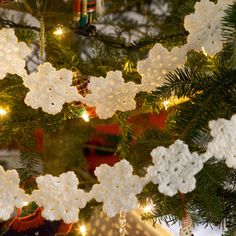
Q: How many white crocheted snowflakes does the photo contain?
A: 10